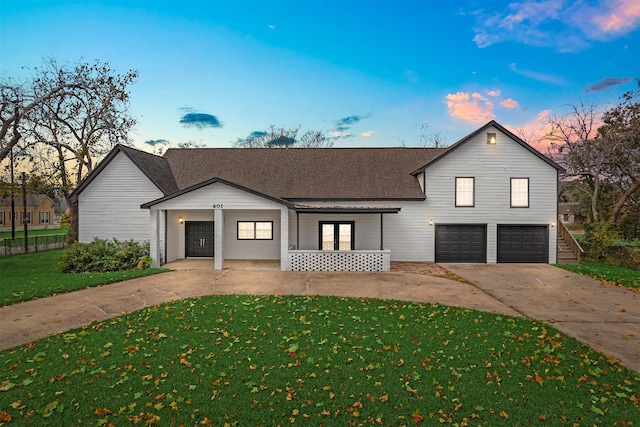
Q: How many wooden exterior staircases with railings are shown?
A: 1